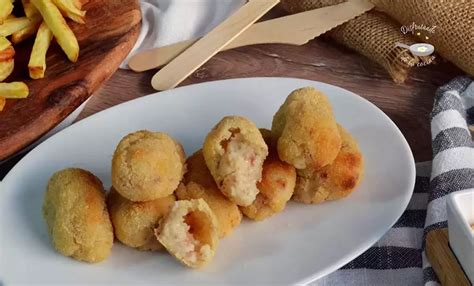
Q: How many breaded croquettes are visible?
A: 9